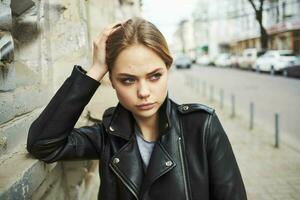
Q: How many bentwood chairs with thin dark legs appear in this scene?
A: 0